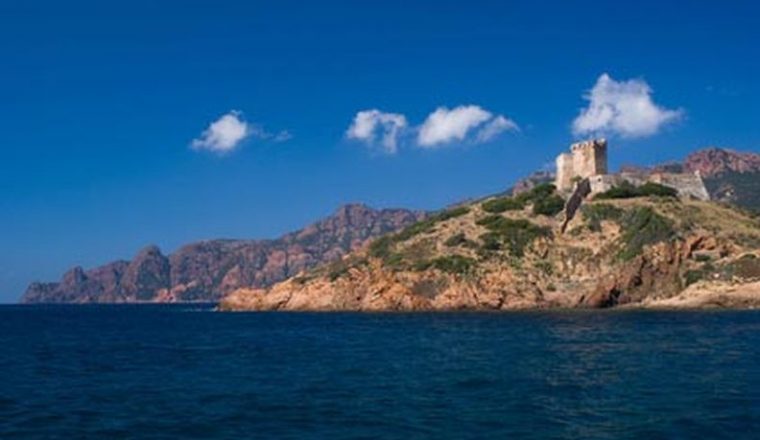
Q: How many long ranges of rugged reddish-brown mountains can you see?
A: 1